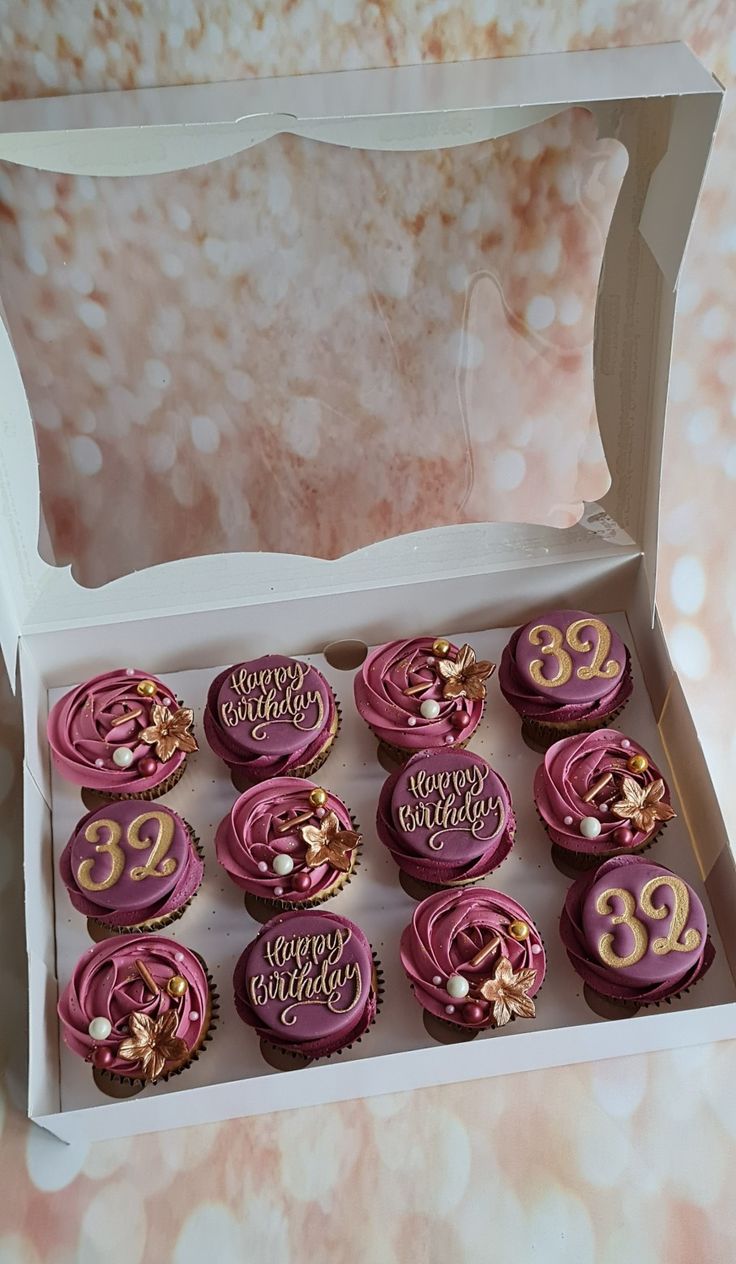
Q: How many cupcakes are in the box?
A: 12